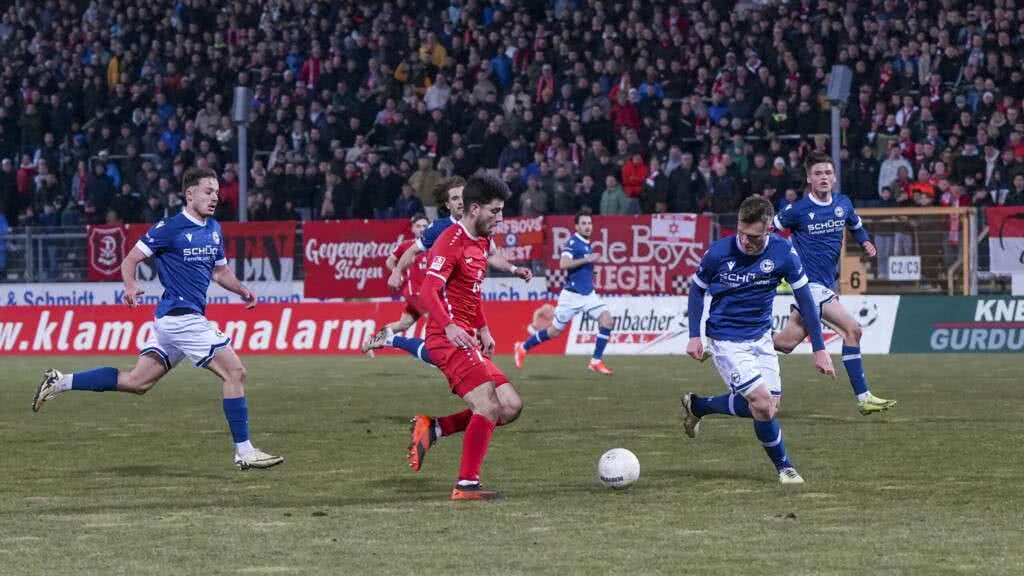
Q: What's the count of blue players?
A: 5